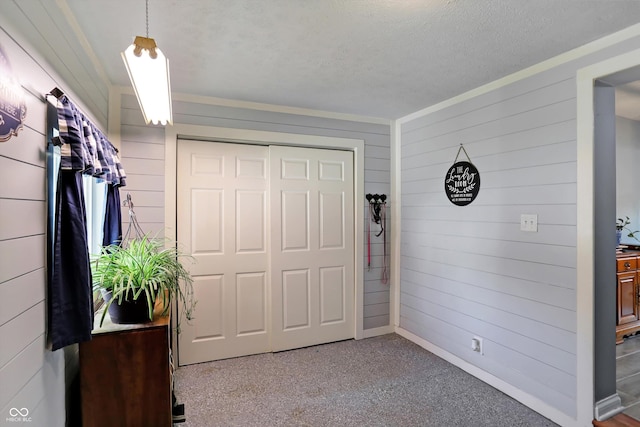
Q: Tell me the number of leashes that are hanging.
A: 2